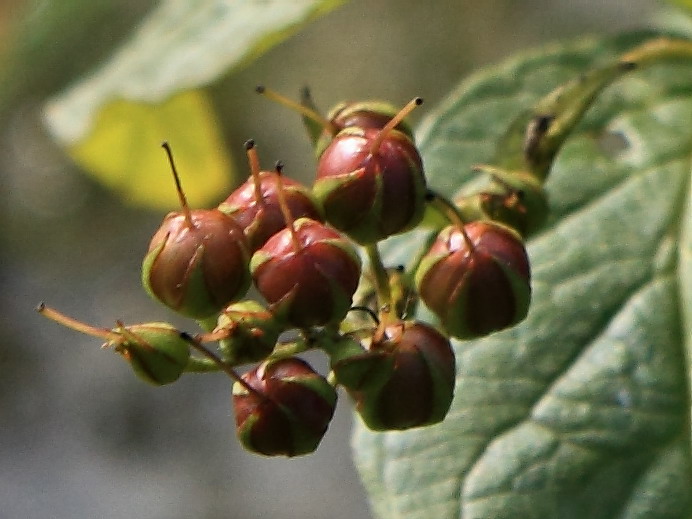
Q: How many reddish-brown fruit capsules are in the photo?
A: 8